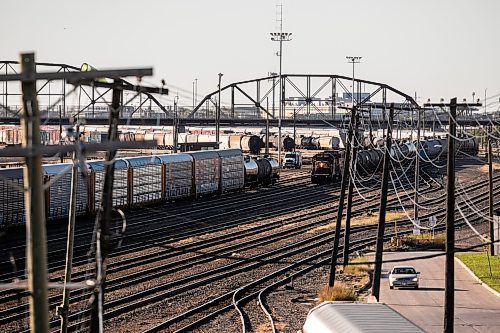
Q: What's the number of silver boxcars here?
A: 7